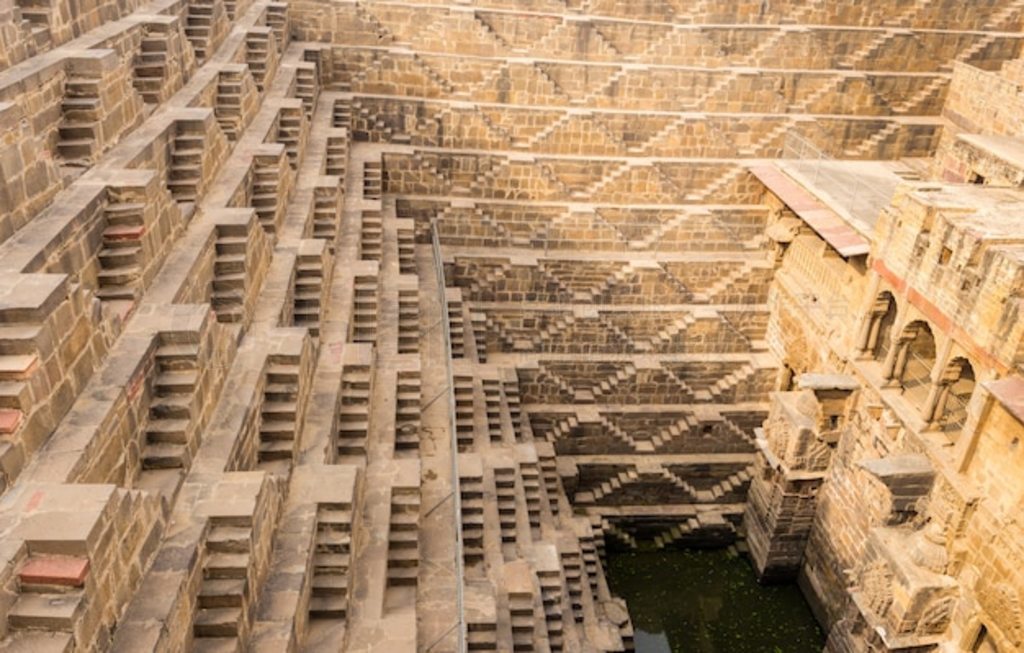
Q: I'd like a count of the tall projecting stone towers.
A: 2